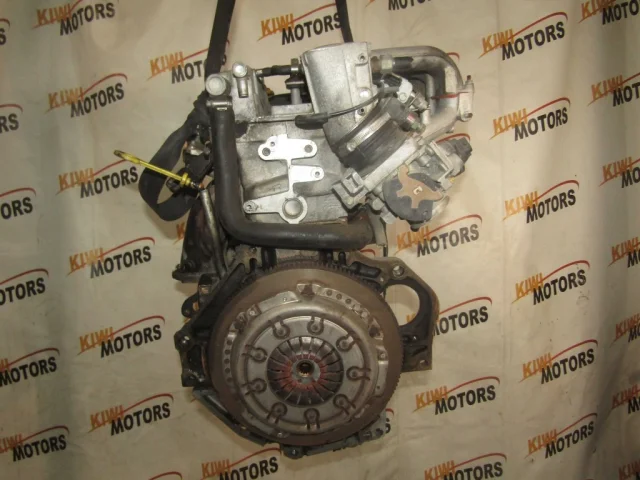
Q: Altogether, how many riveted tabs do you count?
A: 9